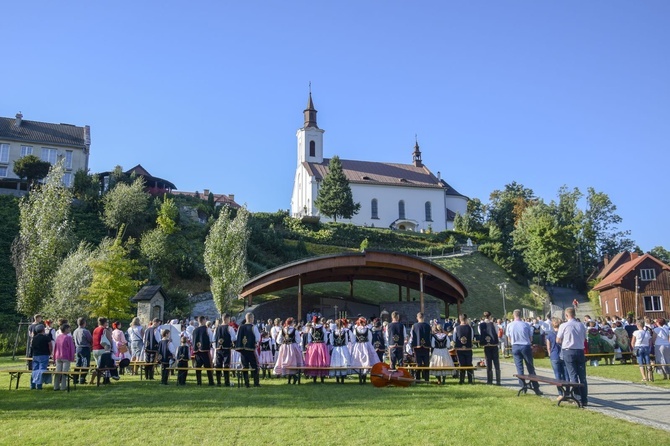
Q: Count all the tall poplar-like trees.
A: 2